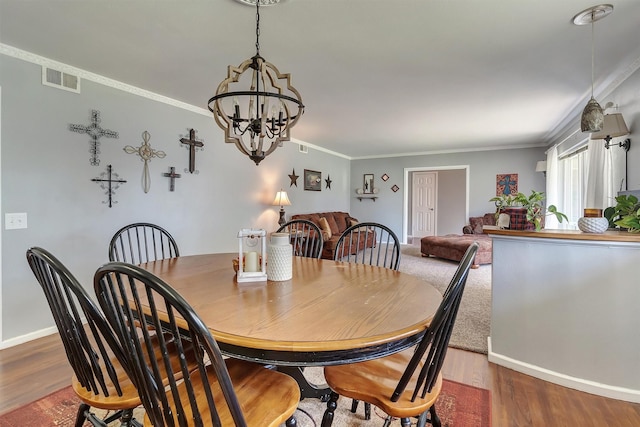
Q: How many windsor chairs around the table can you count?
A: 6